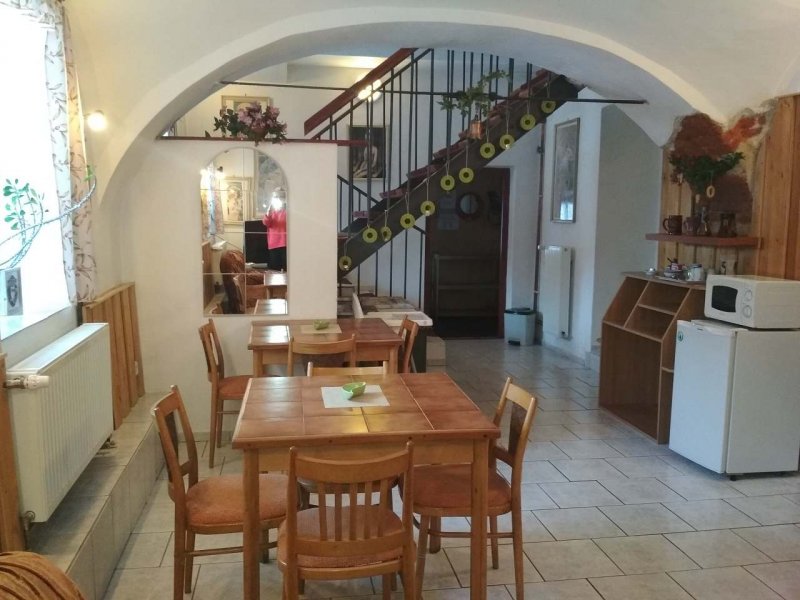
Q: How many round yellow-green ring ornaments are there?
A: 11